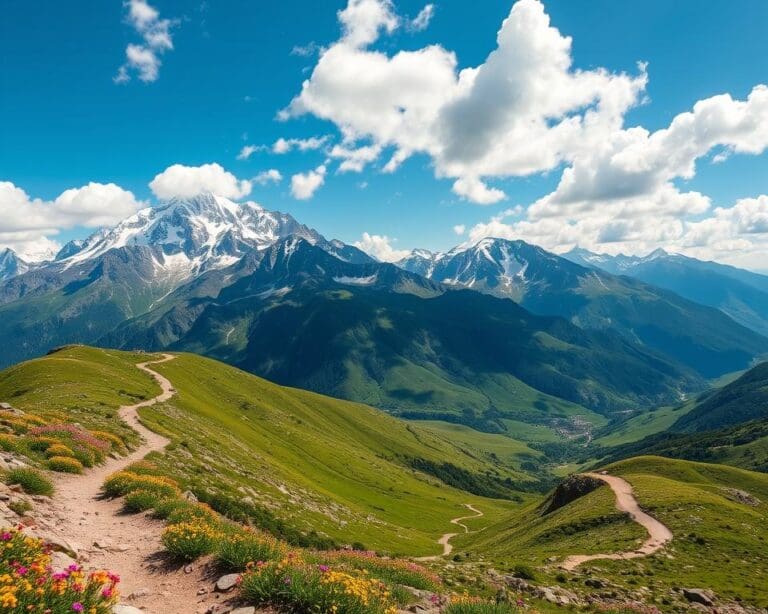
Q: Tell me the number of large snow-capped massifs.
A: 2